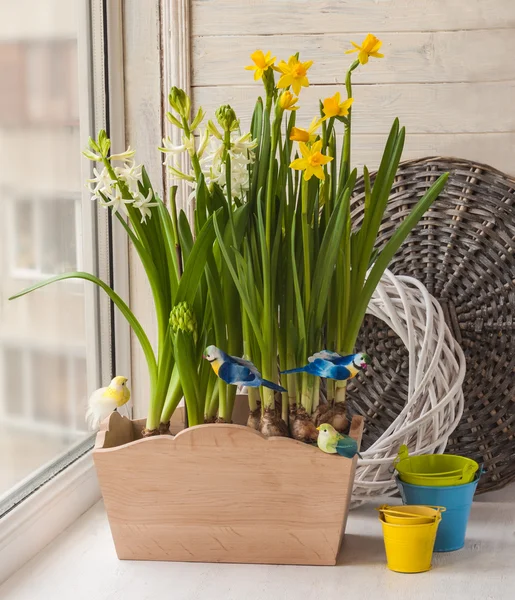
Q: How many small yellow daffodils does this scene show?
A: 7